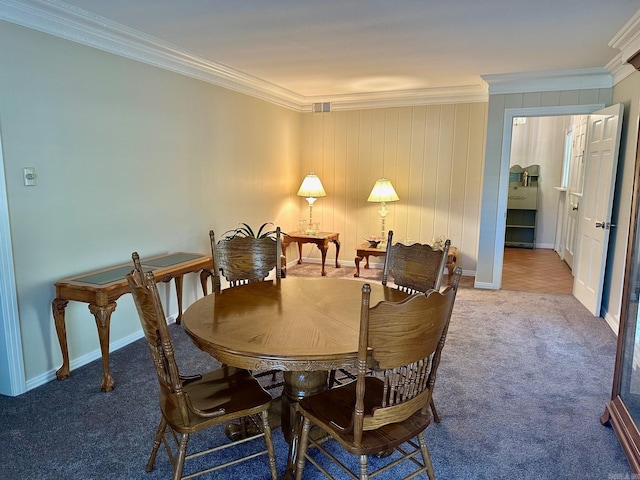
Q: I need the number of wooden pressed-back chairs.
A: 4